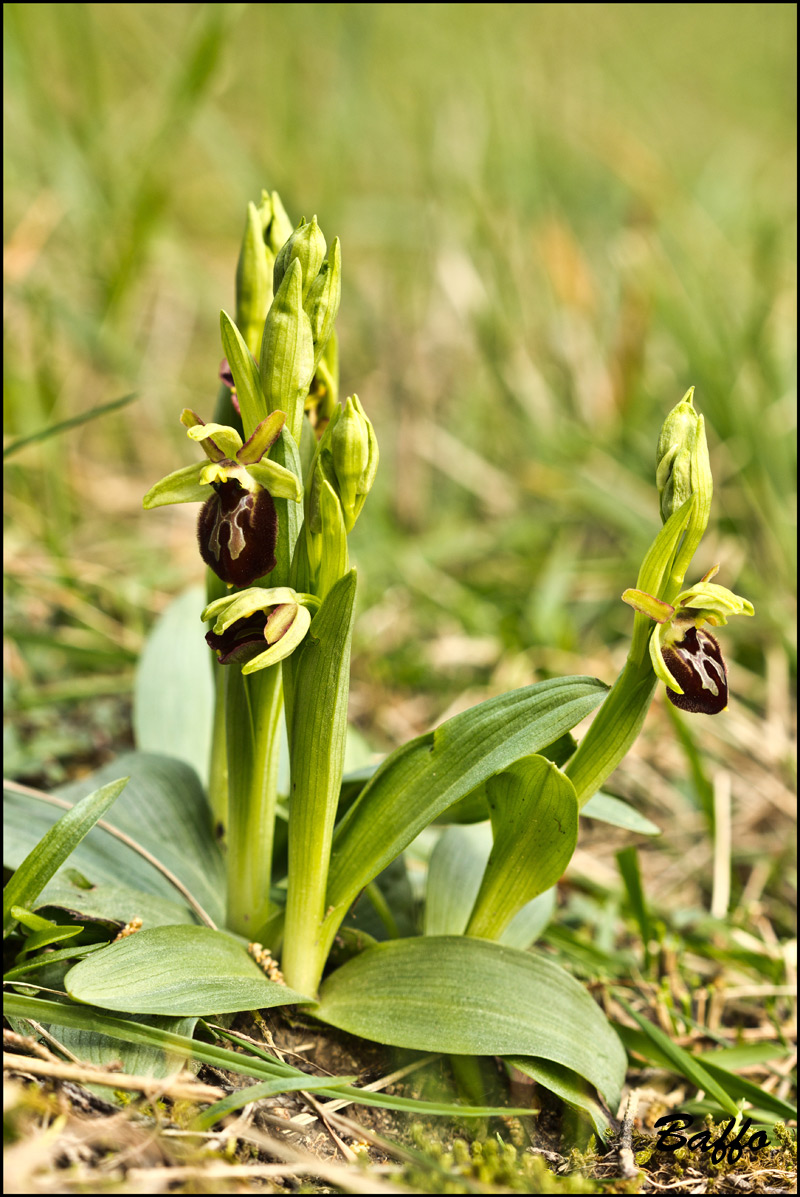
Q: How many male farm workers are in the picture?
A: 0